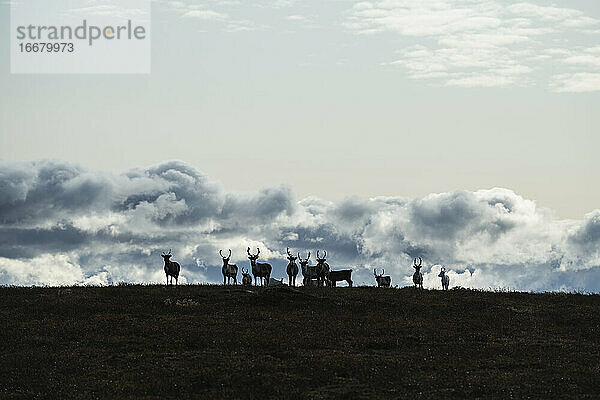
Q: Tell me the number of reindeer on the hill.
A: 11